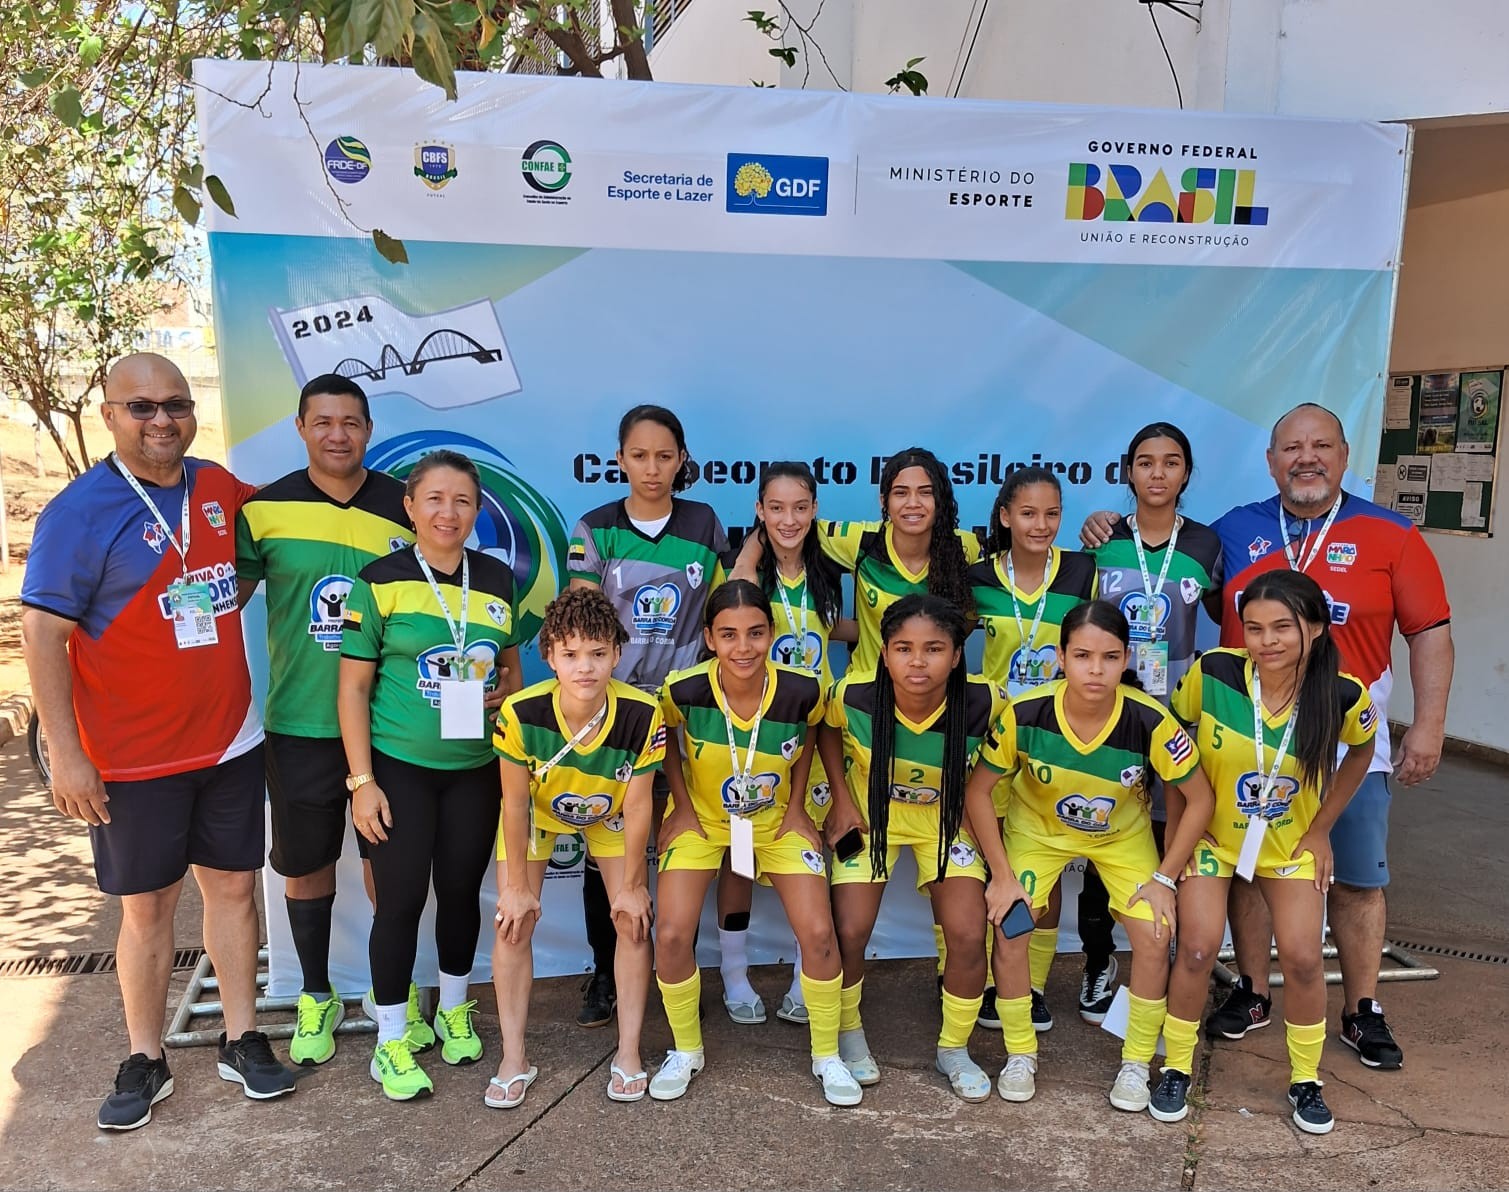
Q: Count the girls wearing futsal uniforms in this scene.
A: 10